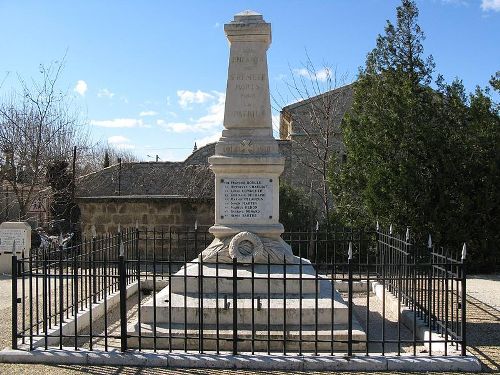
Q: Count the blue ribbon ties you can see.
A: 0